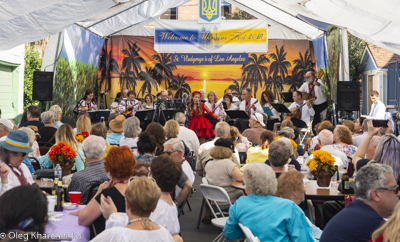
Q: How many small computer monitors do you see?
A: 0